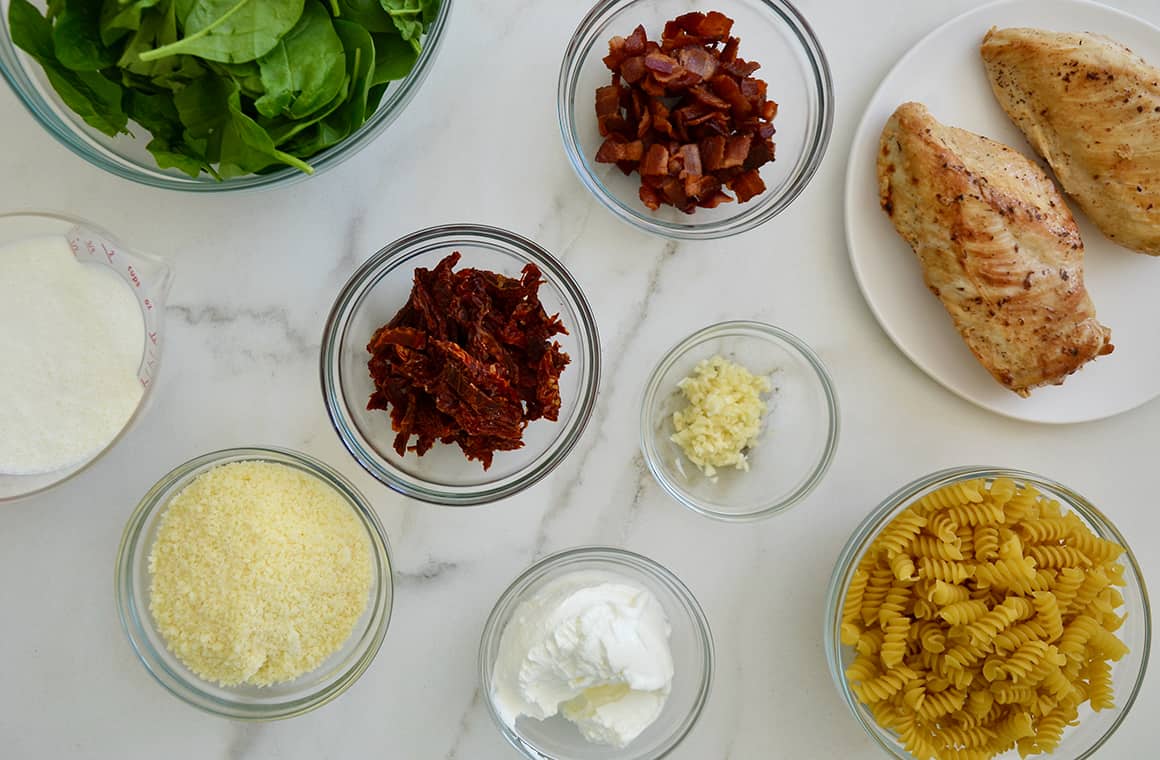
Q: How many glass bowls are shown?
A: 7